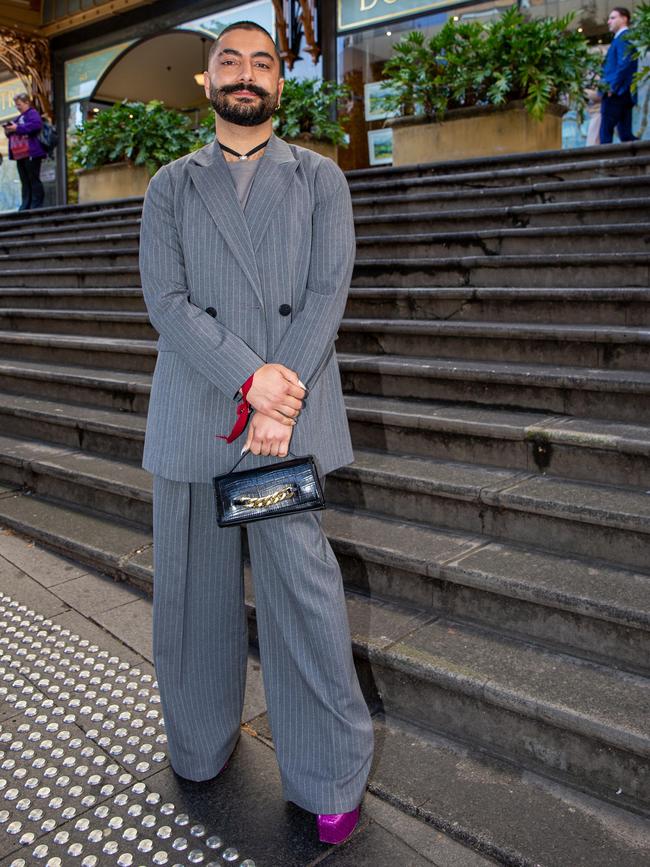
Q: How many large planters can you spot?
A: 3